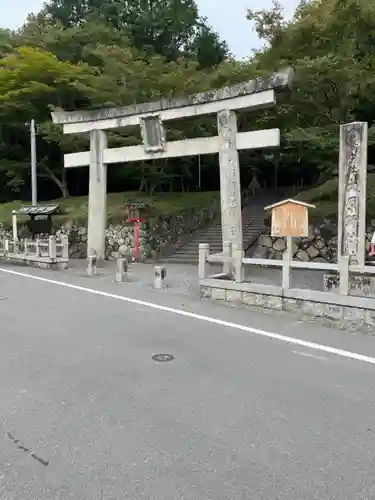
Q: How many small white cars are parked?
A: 0